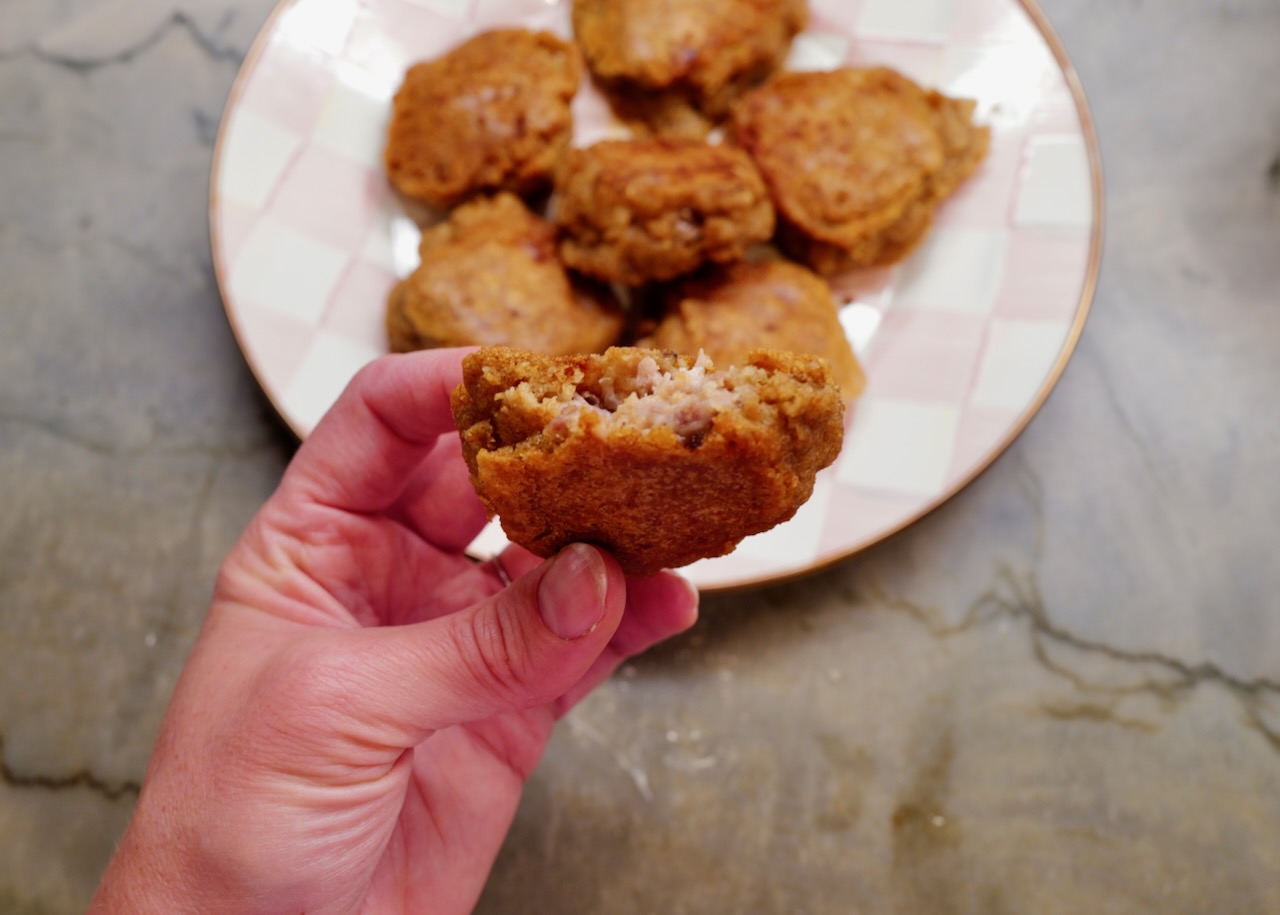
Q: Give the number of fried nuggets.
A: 7